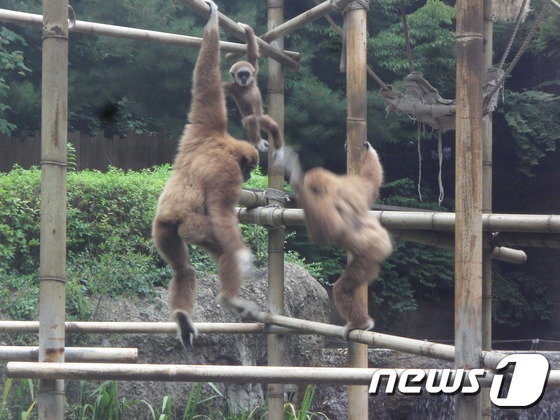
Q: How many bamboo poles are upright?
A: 5